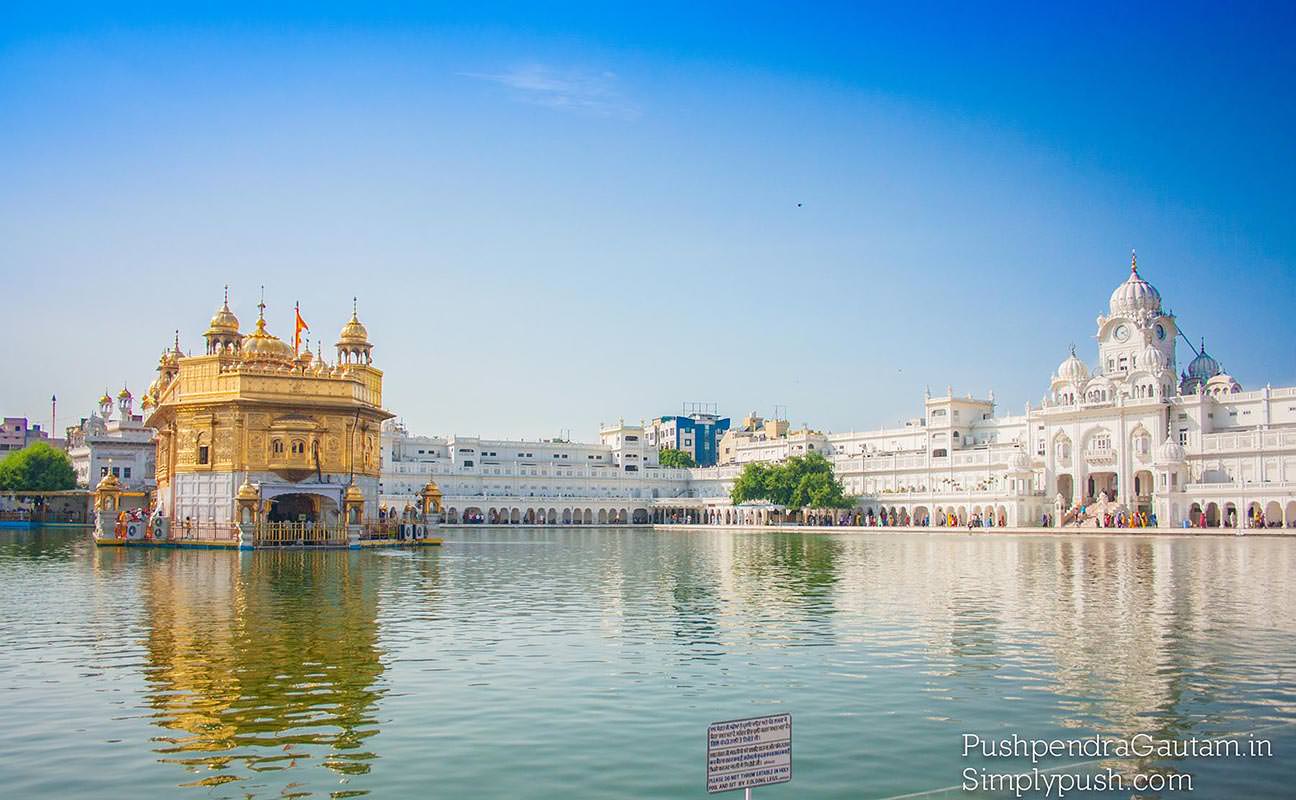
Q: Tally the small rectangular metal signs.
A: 1